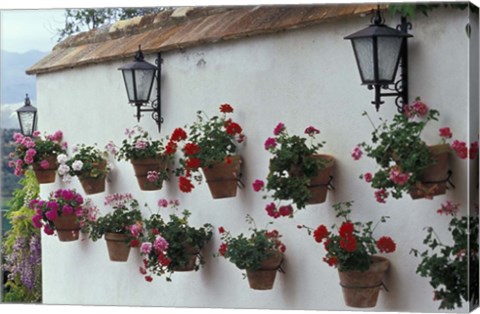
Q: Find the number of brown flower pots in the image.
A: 11